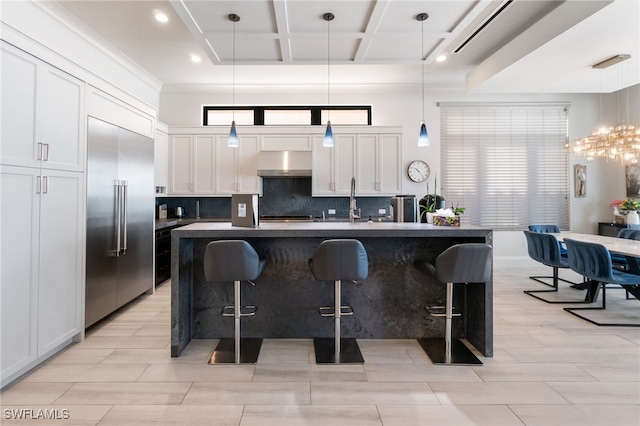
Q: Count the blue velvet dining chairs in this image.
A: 4